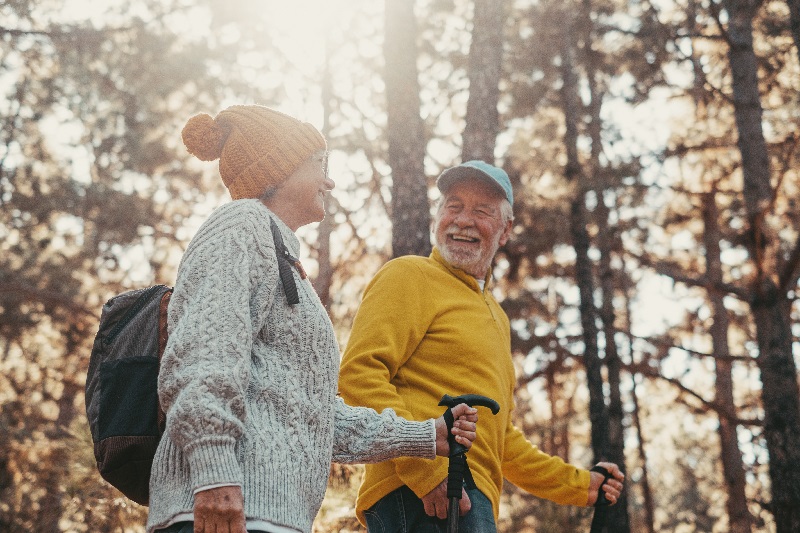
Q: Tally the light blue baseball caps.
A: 1